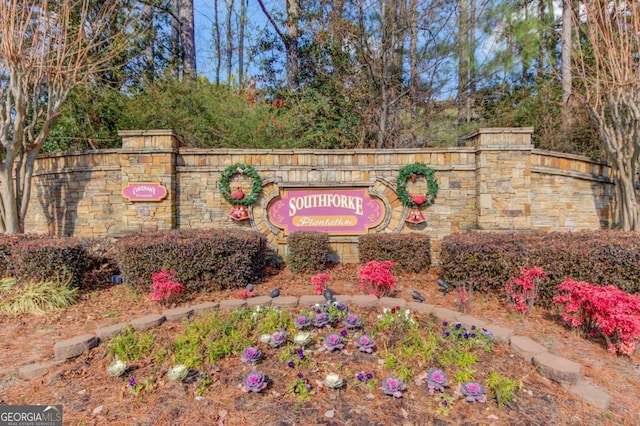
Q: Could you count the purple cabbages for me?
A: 11